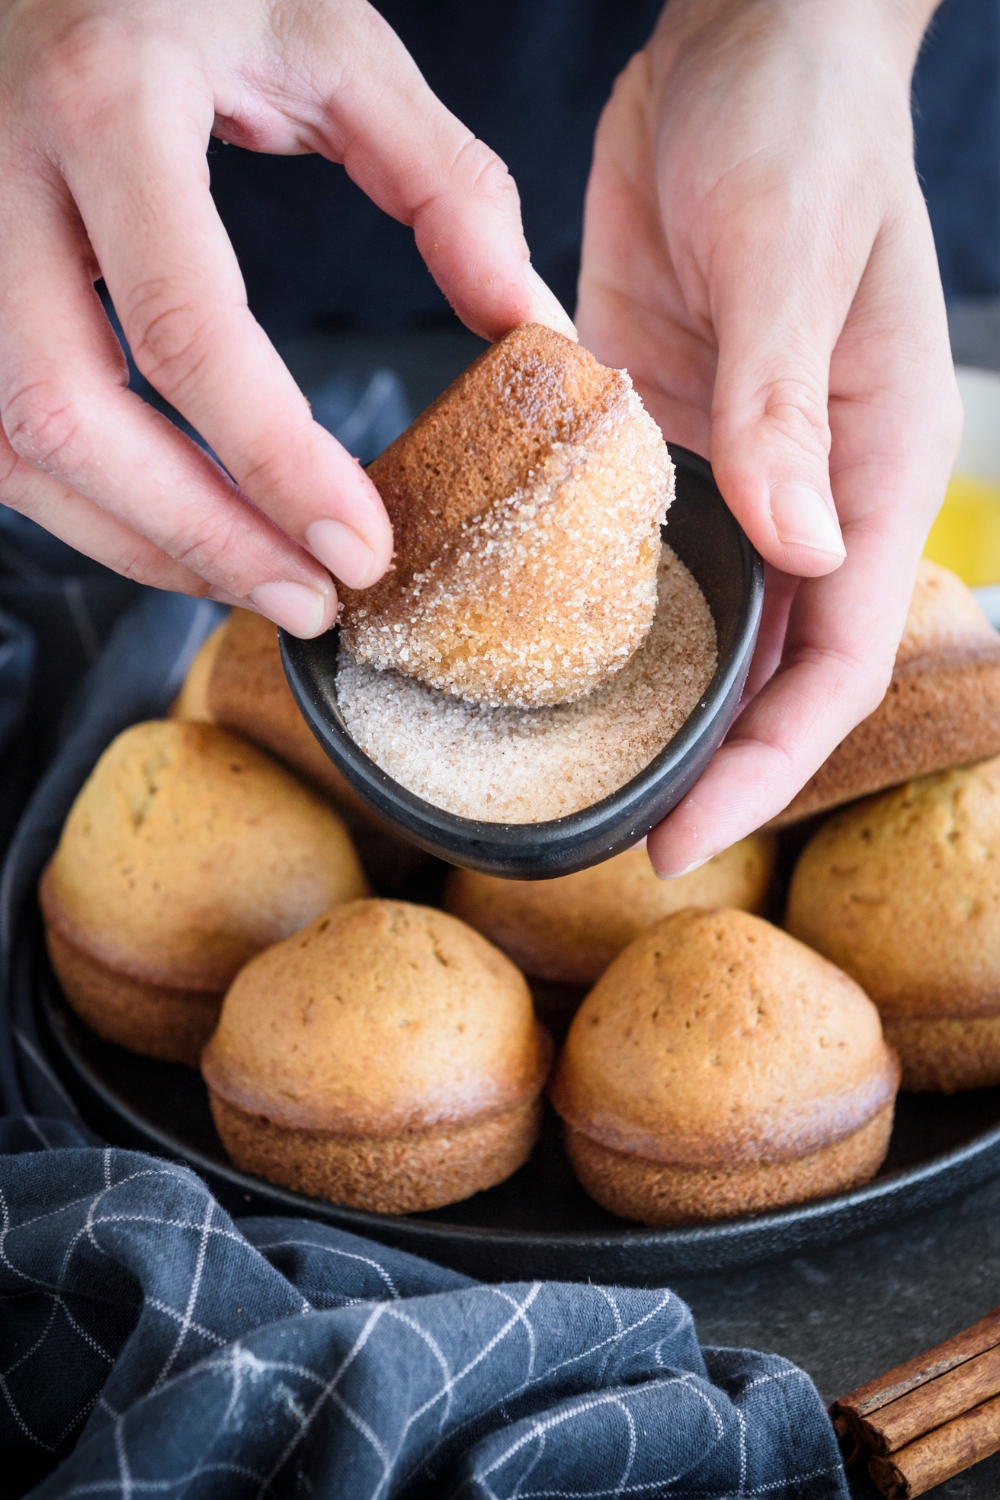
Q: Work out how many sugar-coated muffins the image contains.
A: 1